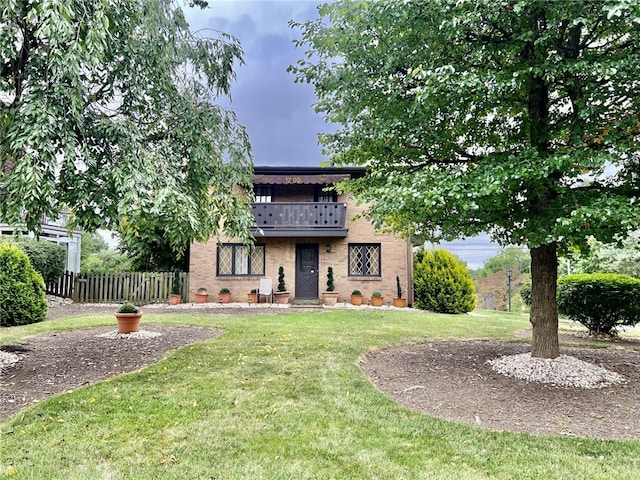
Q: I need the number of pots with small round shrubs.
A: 6